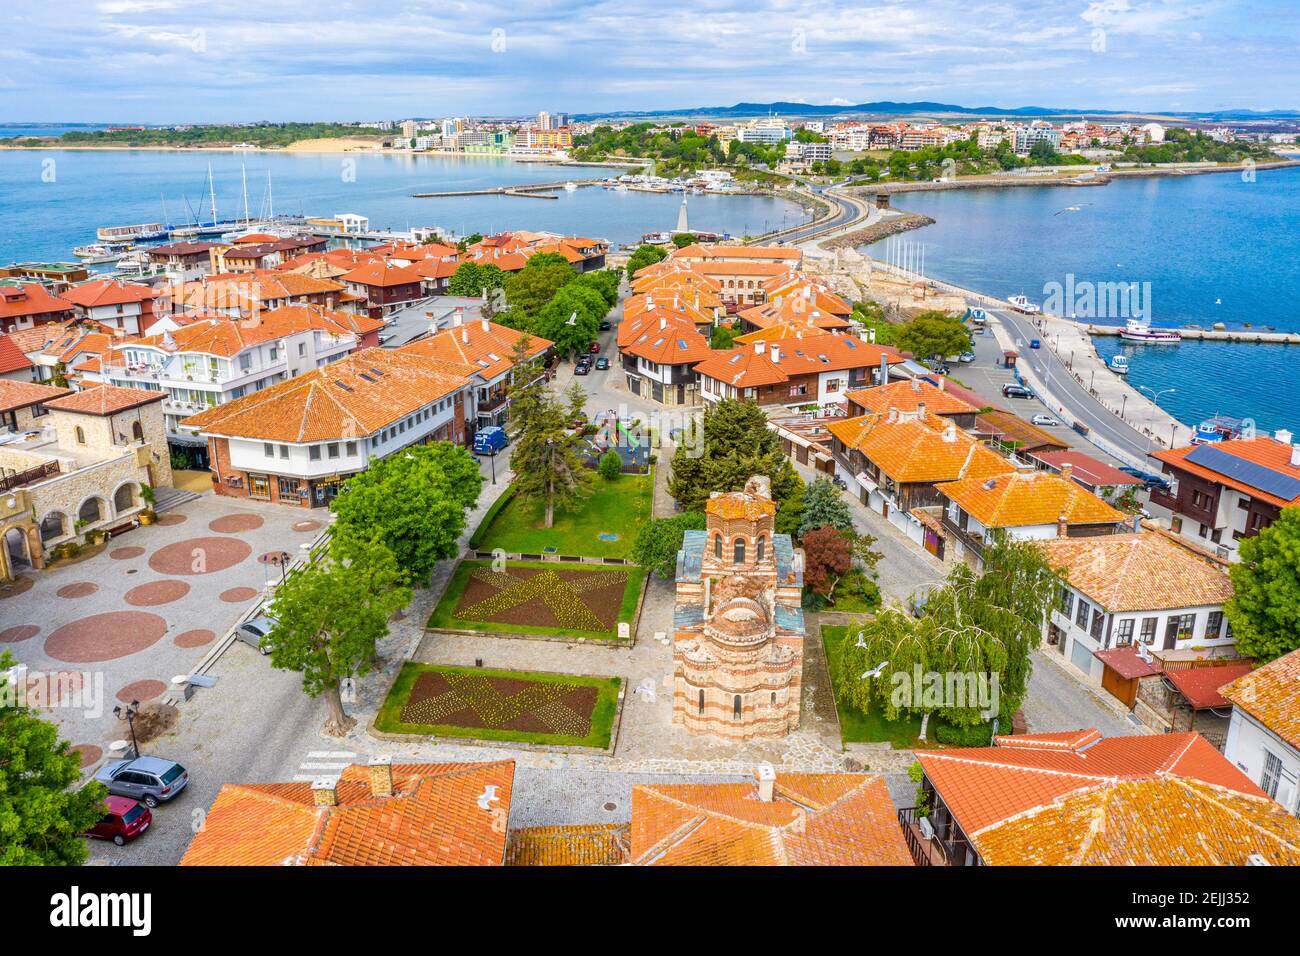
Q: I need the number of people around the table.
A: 0